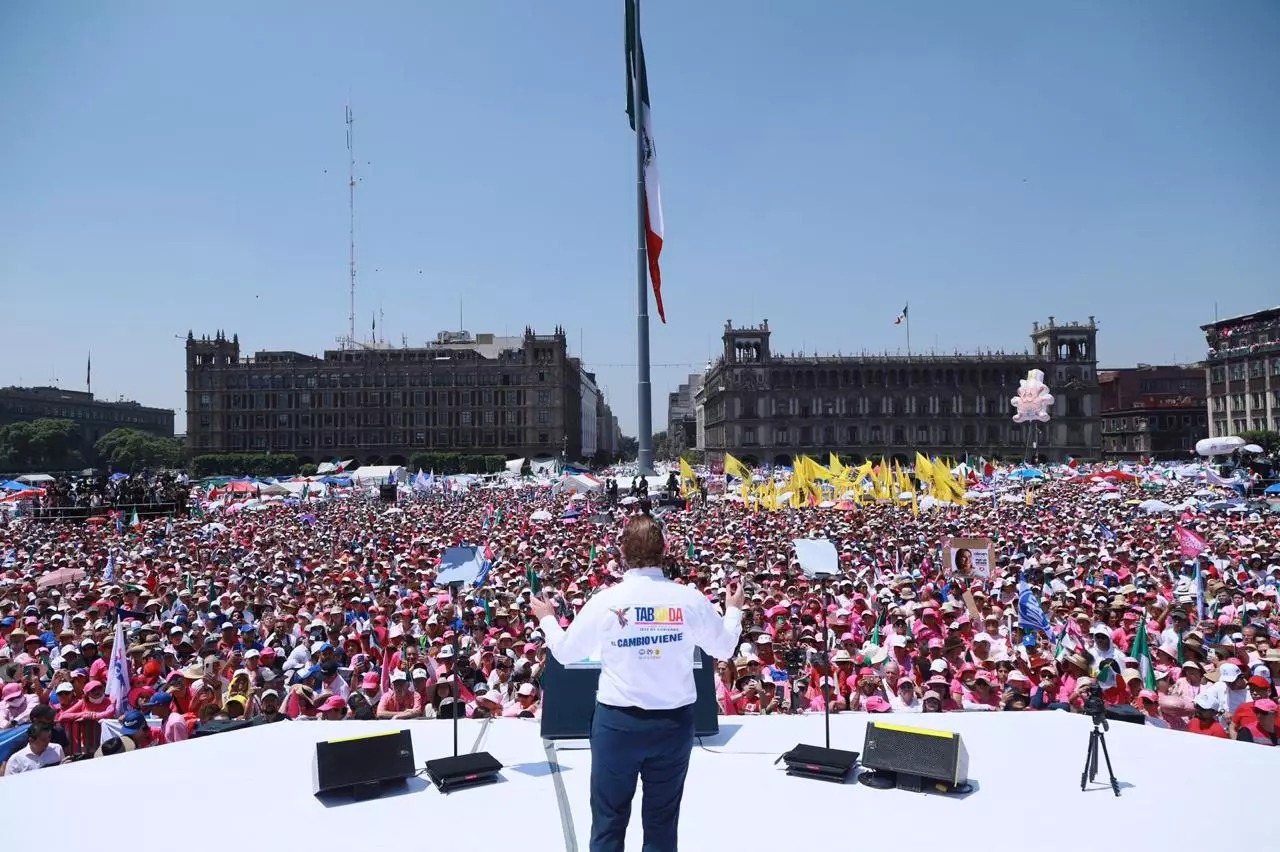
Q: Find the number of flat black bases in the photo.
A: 2